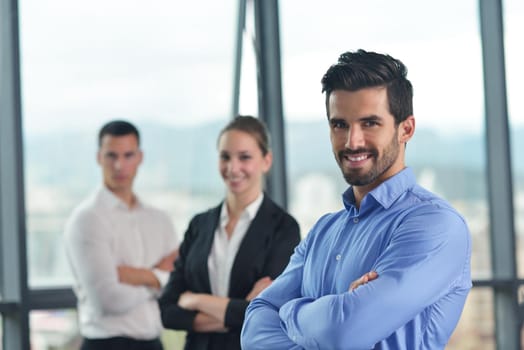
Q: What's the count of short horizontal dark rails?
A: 2